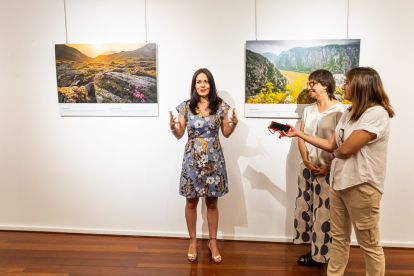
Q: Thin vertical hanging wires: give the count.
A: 4